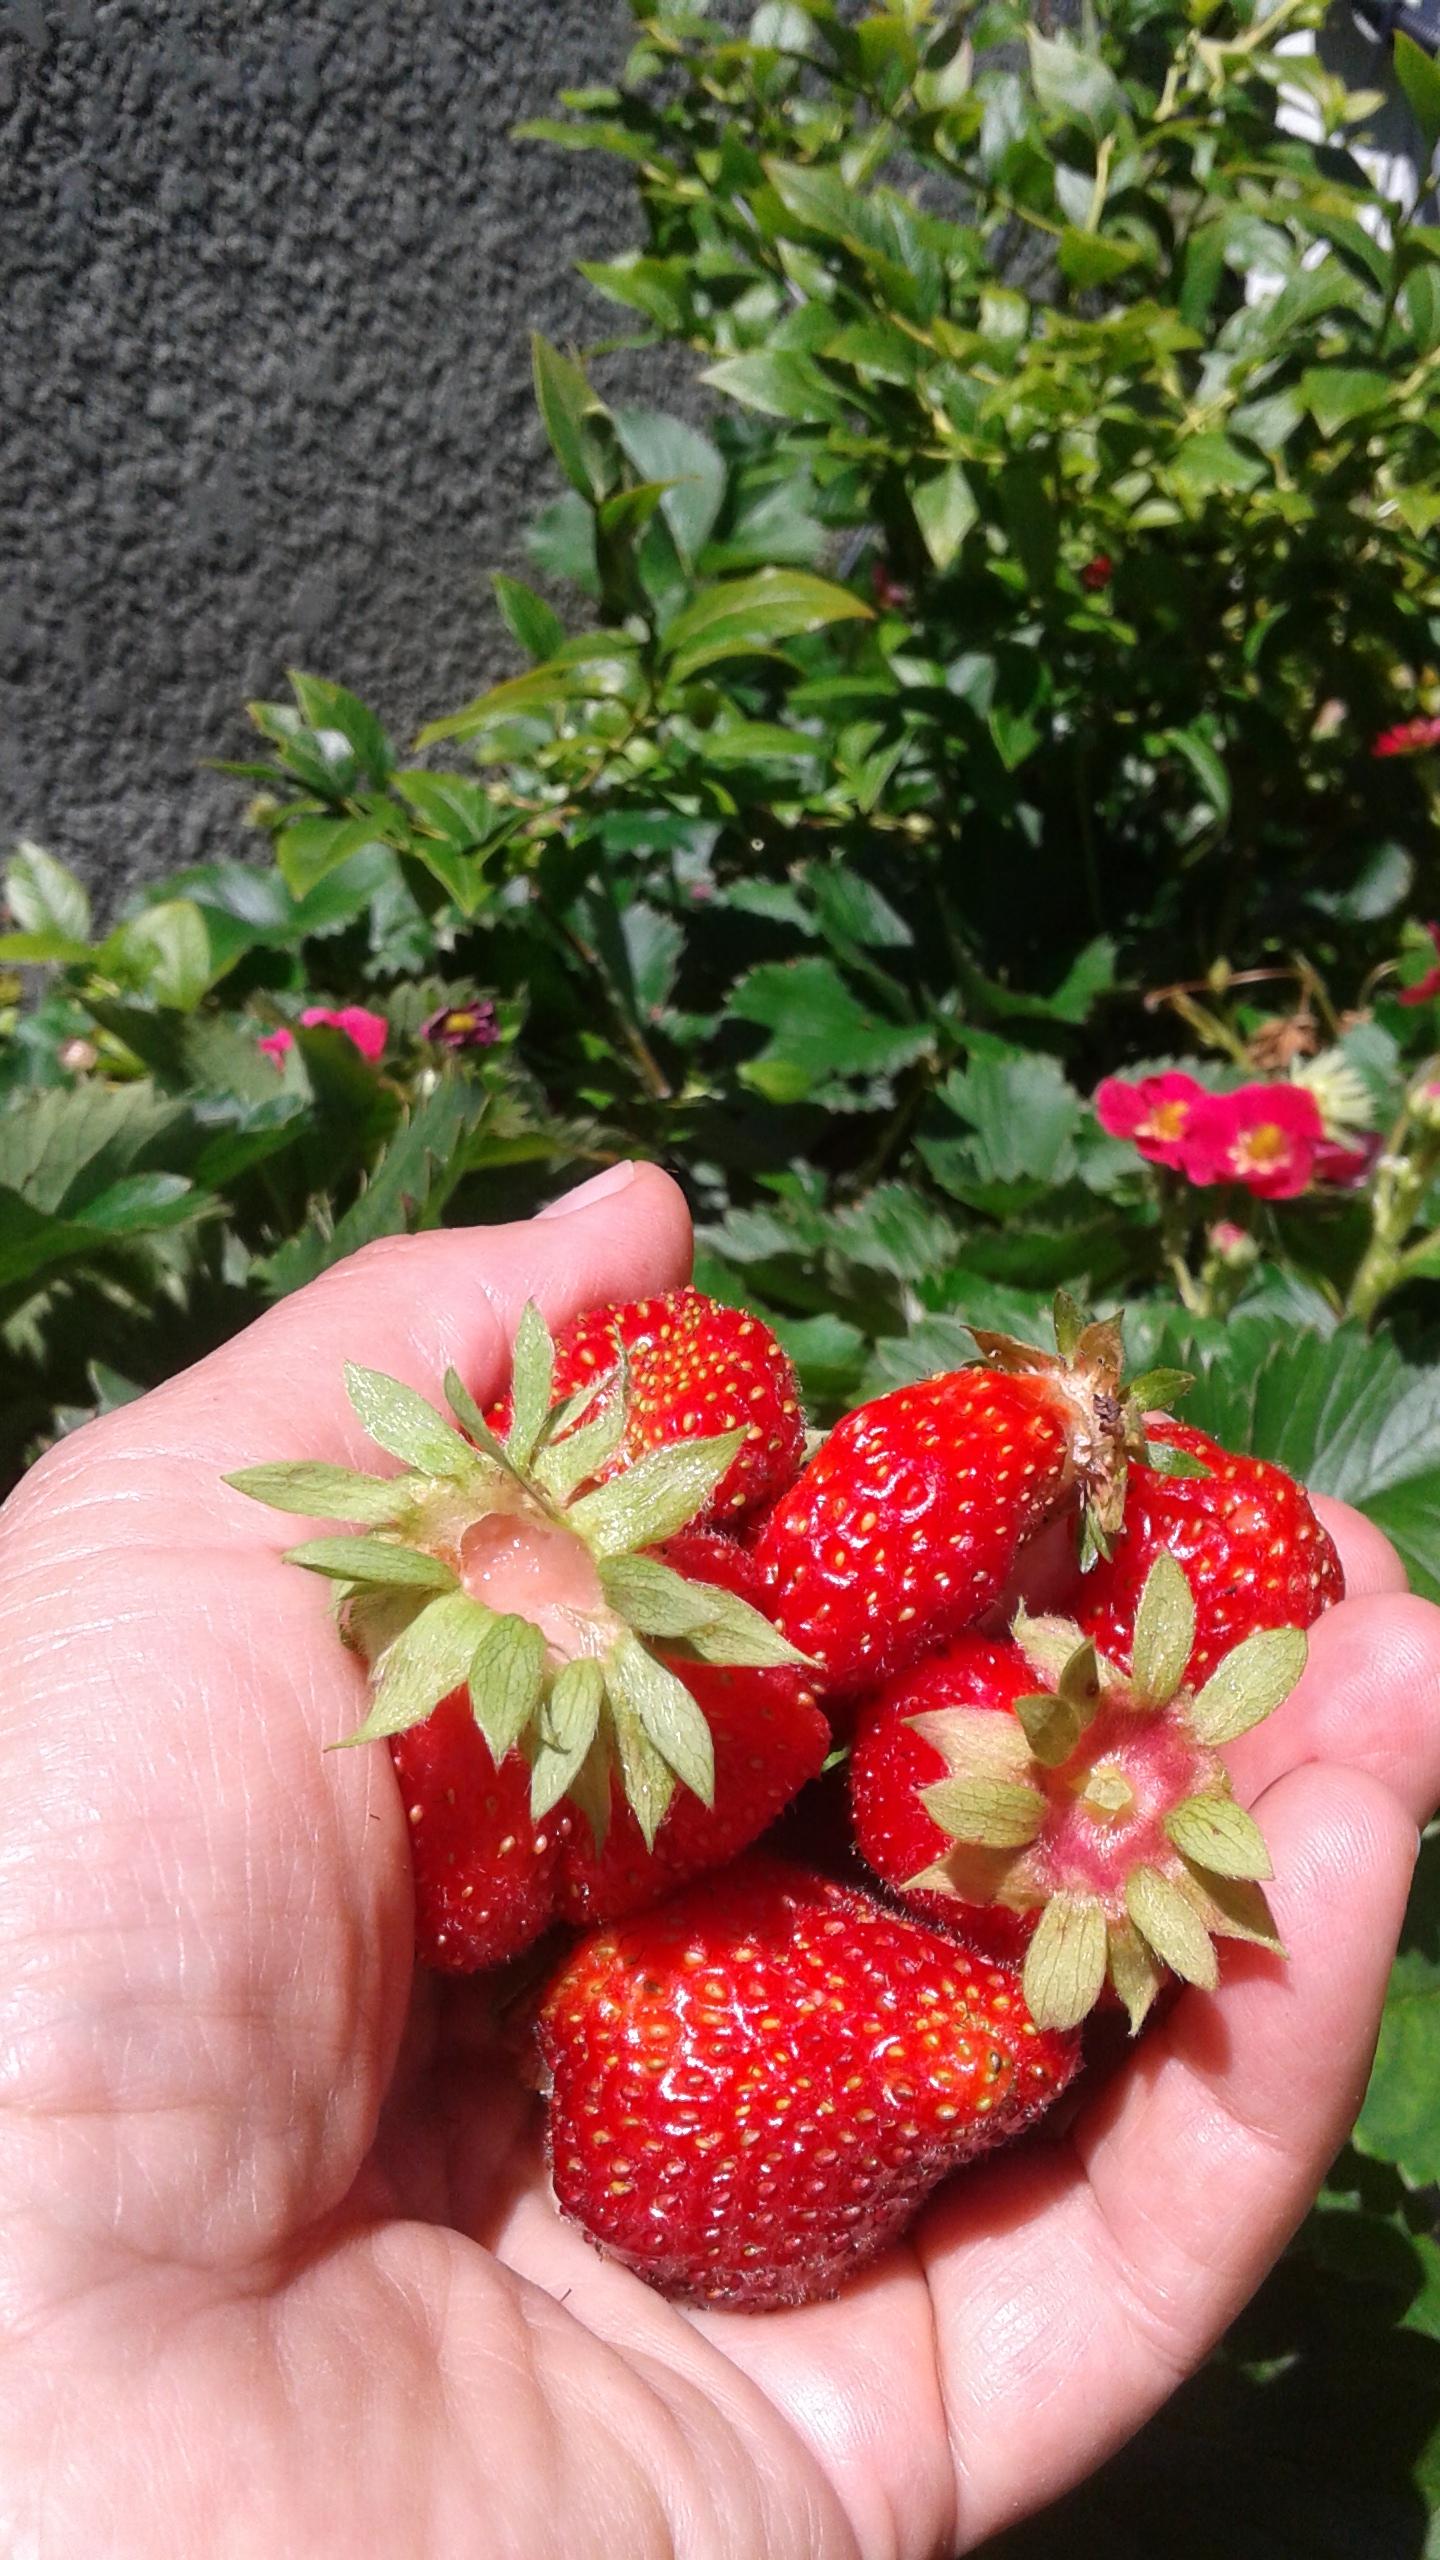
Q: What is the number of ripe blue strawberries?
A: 0